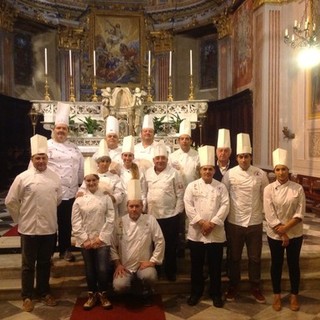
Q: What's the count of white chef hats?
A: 14